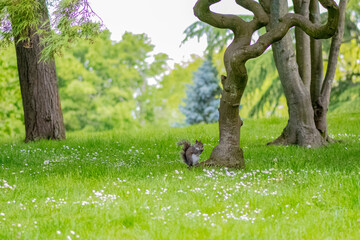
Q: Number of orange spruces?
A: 0